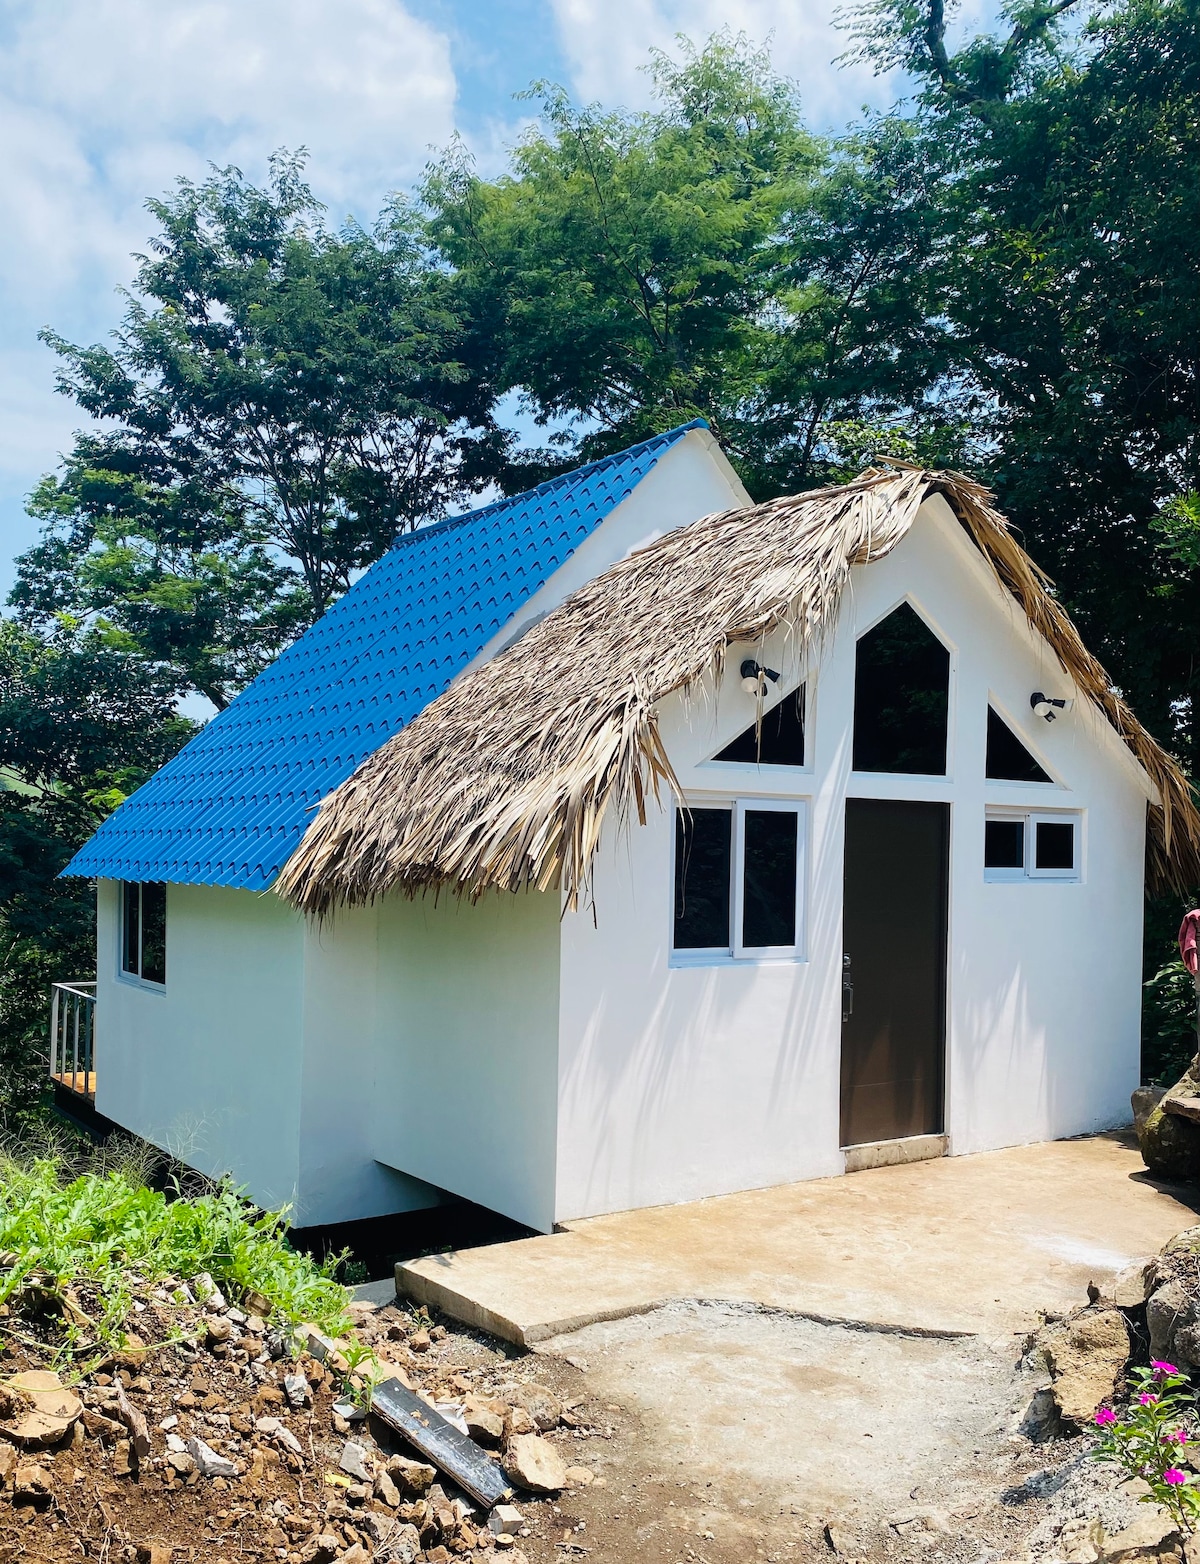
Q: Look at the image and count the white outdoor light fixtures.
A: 2